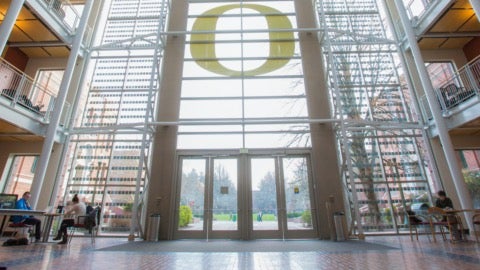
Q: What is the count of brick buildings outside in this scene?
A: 2